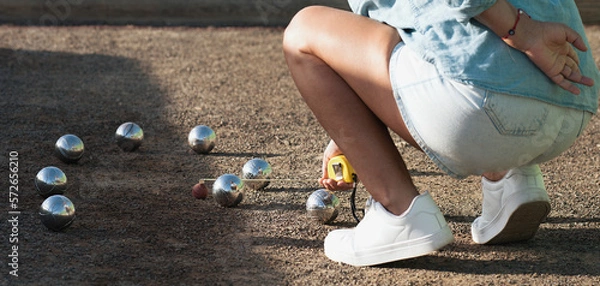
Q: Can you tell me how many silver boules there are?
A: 8